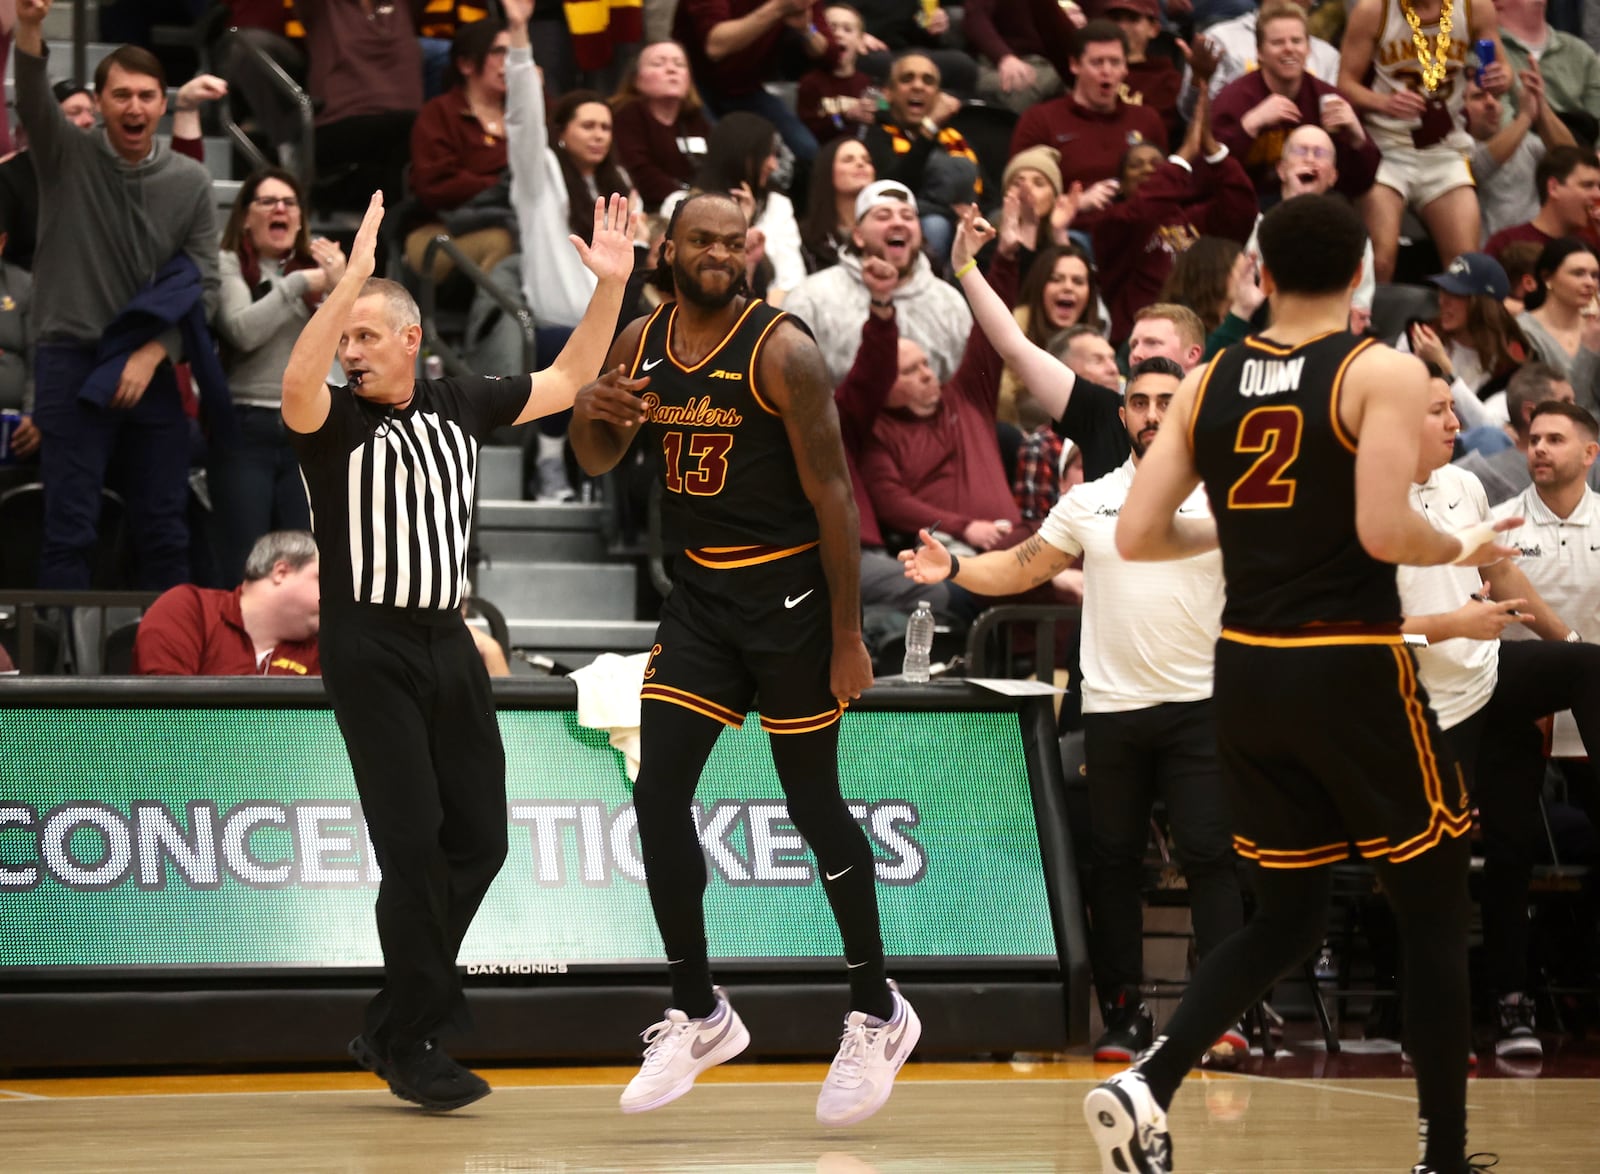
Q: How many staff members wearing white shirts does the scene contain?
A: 3